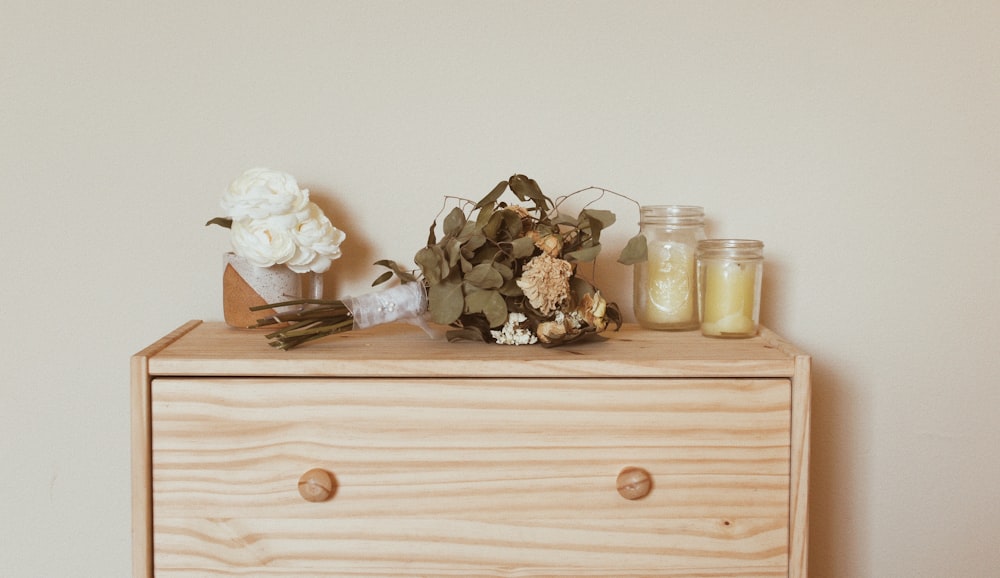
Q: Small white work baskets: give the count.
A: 0